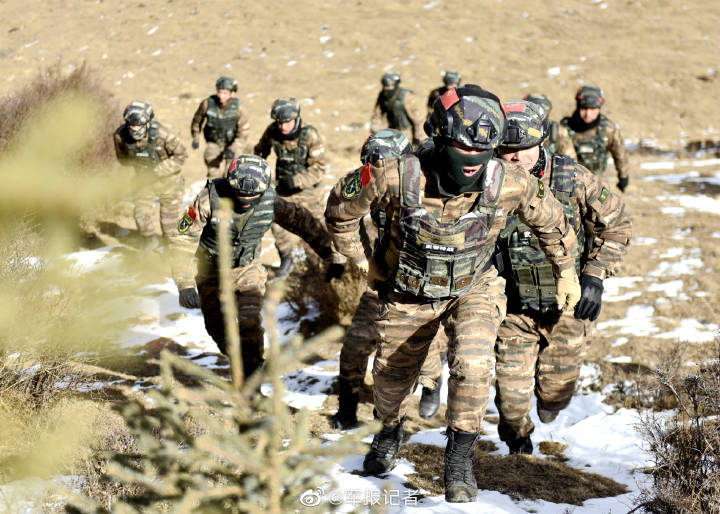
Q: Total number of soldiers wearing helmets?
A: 11